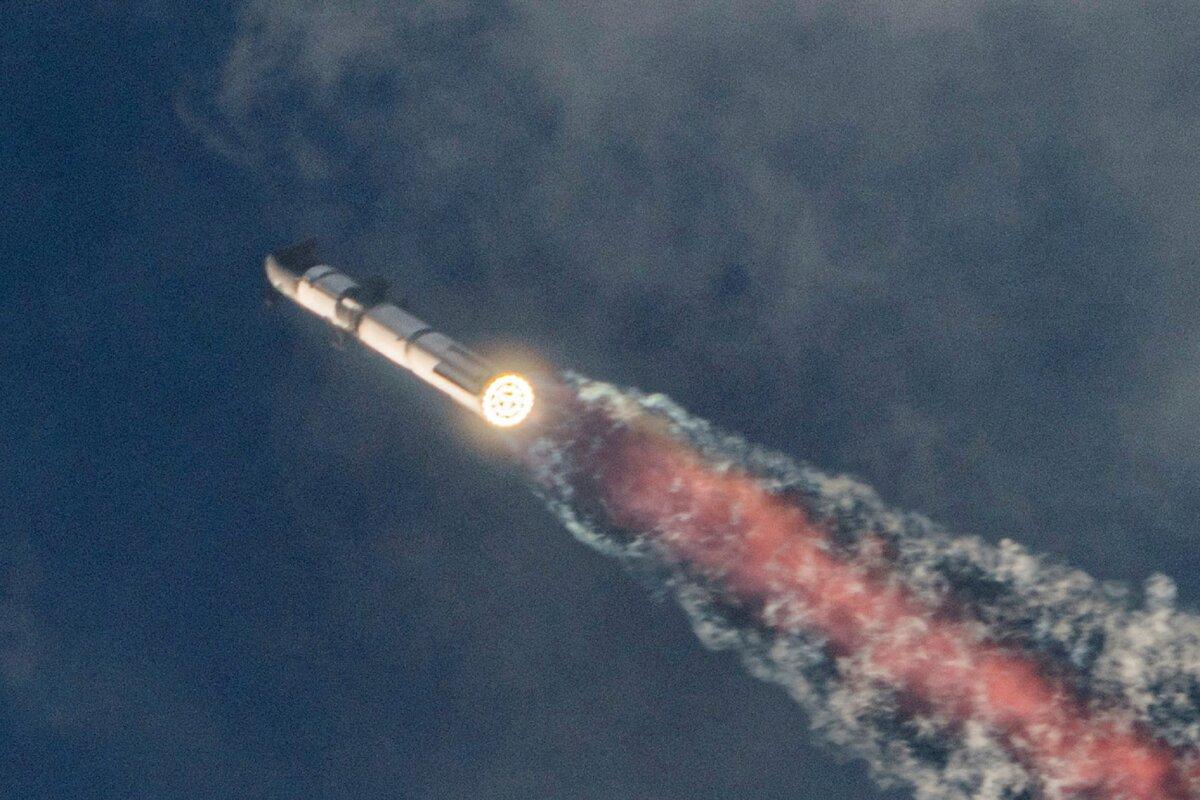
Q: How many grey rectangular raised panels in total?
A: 2